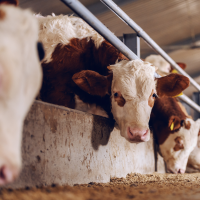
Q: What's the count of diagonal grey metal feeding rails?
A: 2